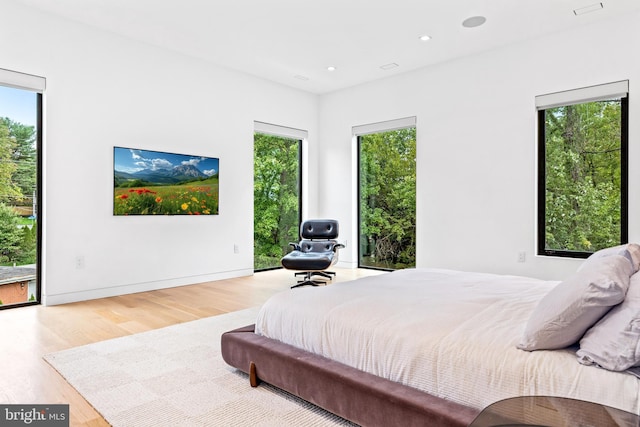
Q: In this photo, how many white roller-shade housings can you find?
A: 4